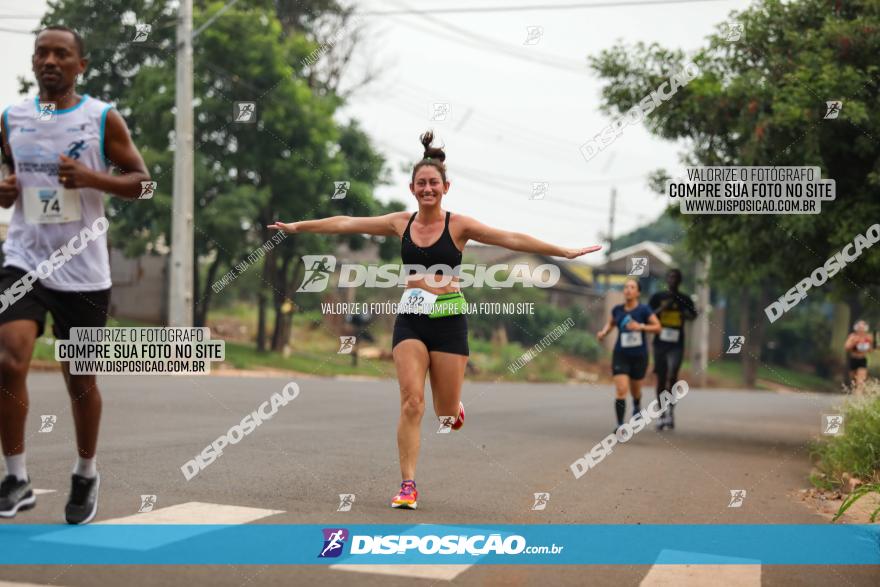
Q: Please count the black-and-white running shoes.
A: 2